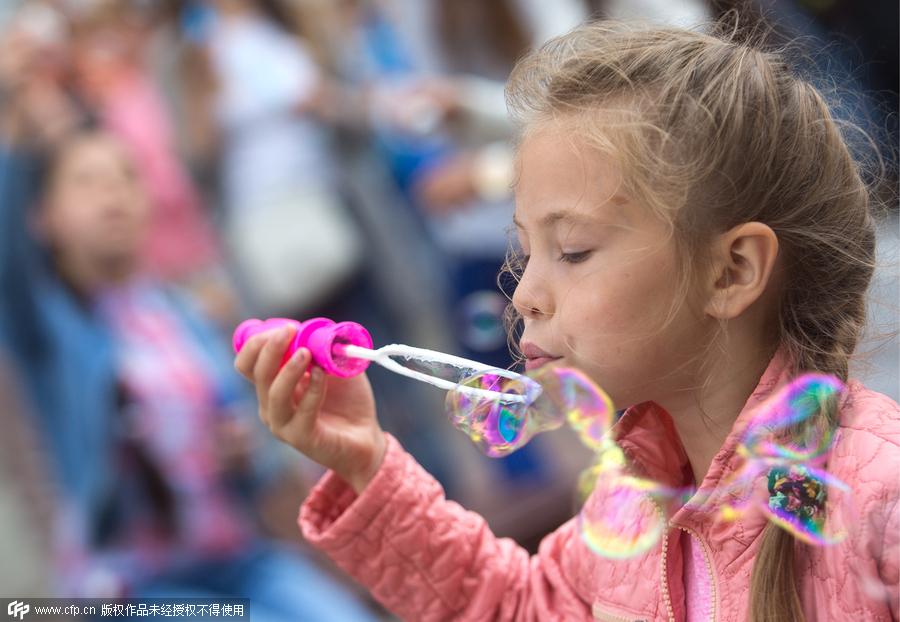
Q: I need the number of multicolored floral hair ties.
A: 1